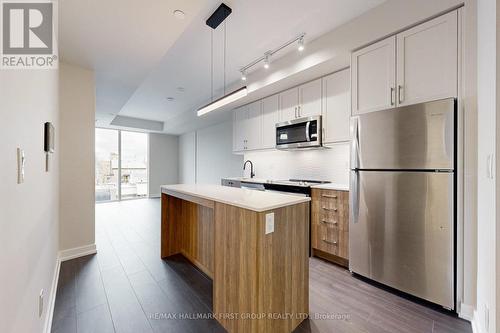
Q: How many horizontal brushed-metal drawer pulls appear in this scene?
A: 4